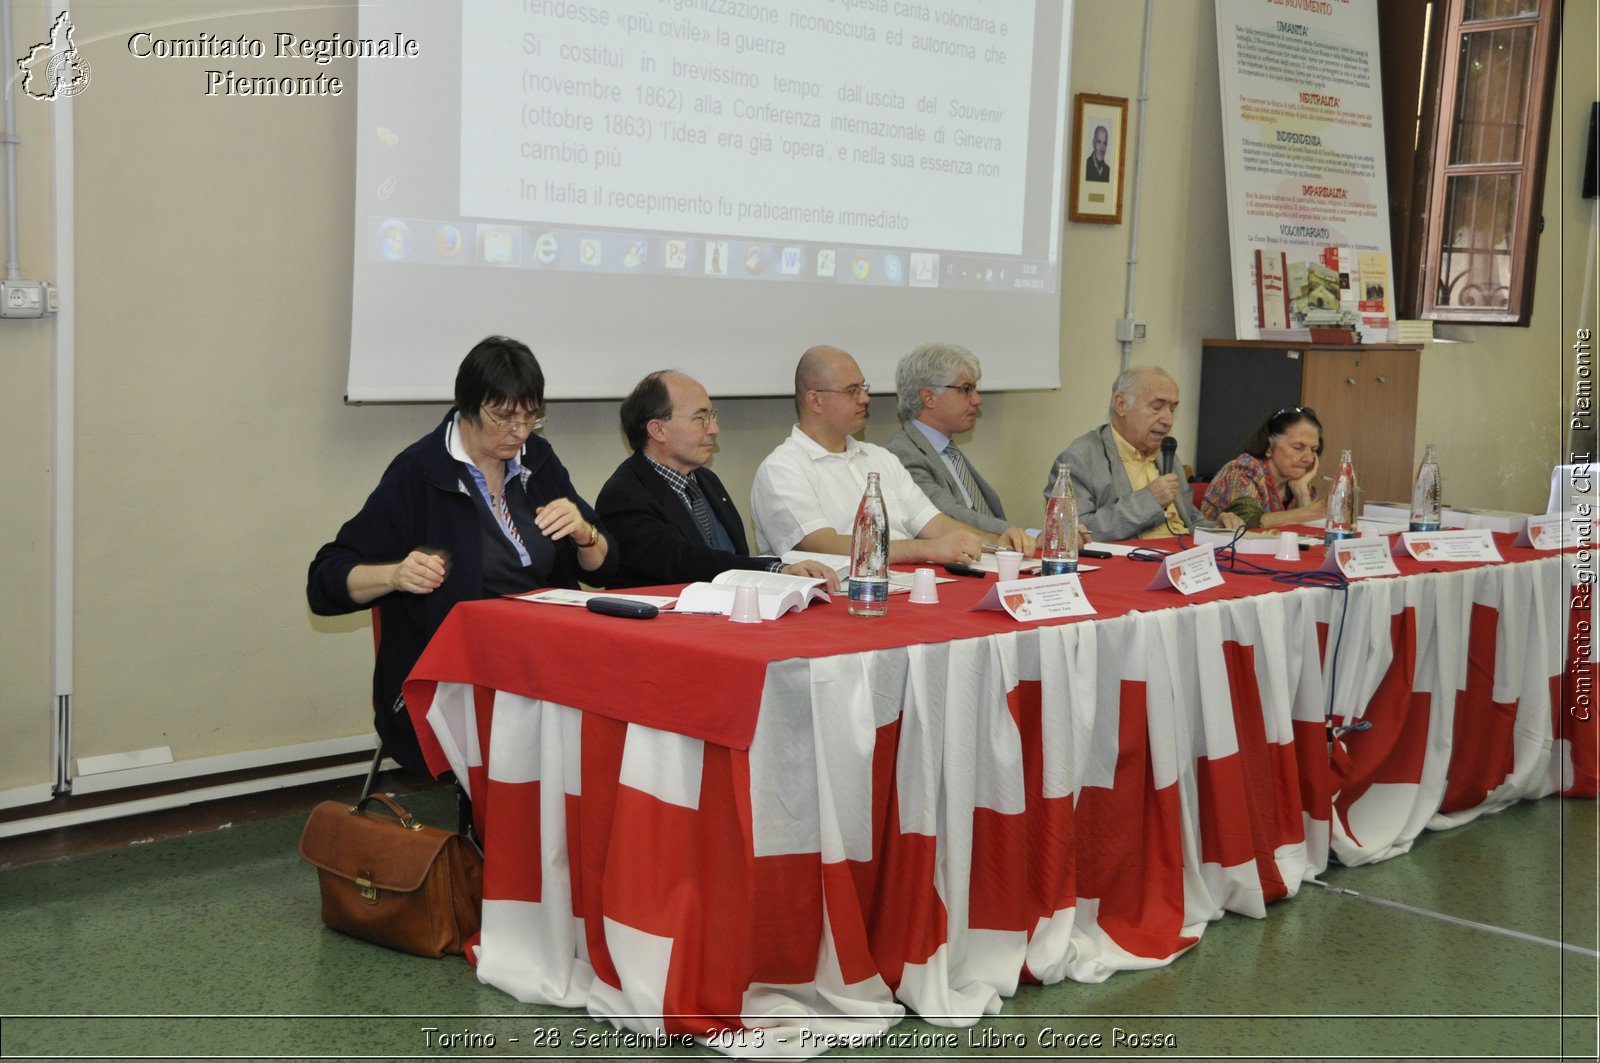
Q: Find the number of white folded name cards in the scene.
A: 5